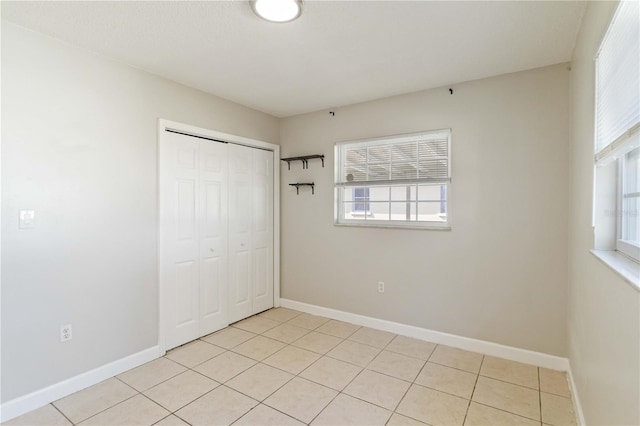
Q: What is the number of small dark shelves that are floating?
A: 2